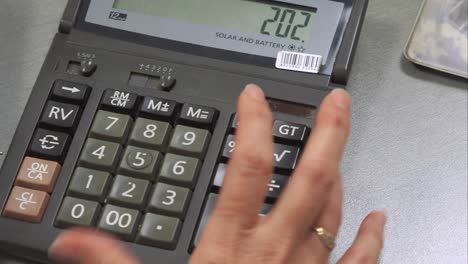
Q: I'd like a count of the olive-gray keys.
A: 12